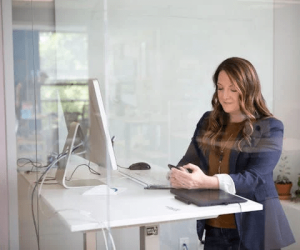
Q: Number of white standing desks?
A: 1